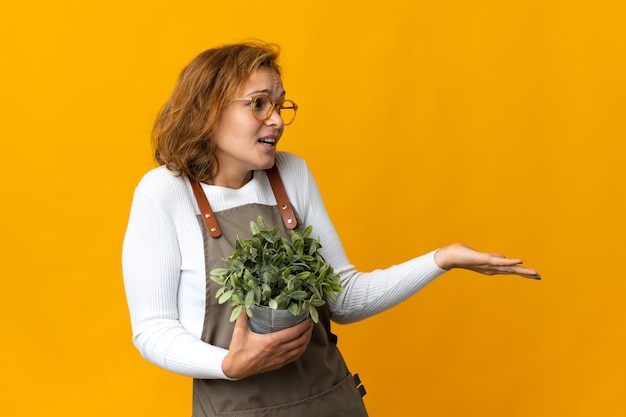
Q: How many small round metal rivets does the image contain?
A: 4